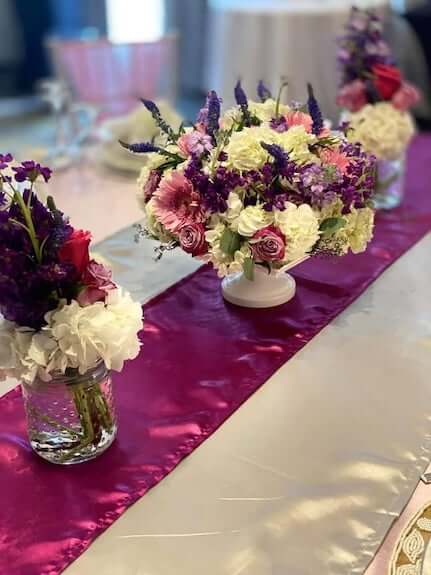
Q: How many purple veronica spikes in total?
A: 7